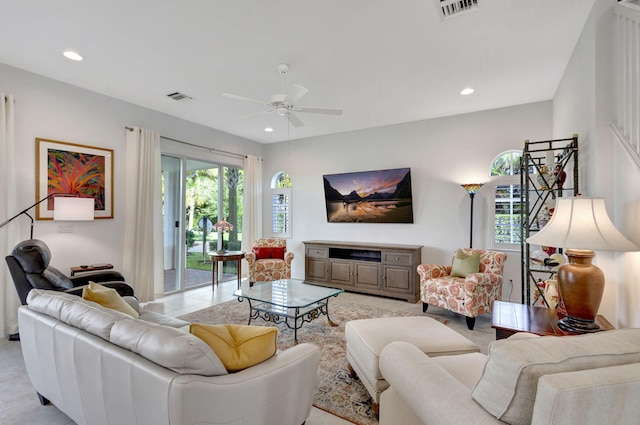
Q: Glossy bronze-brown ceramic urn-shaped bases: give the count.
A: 1